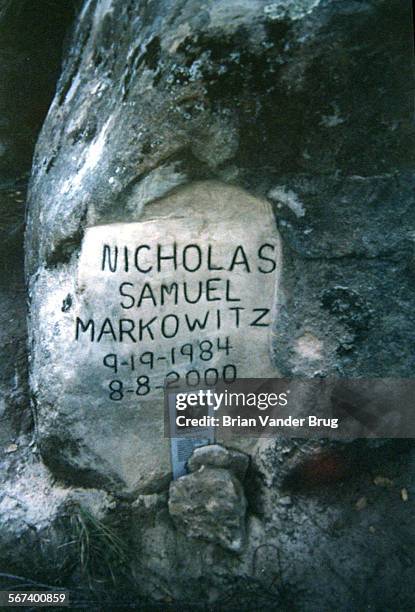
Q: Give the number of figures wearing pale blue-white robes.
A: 0